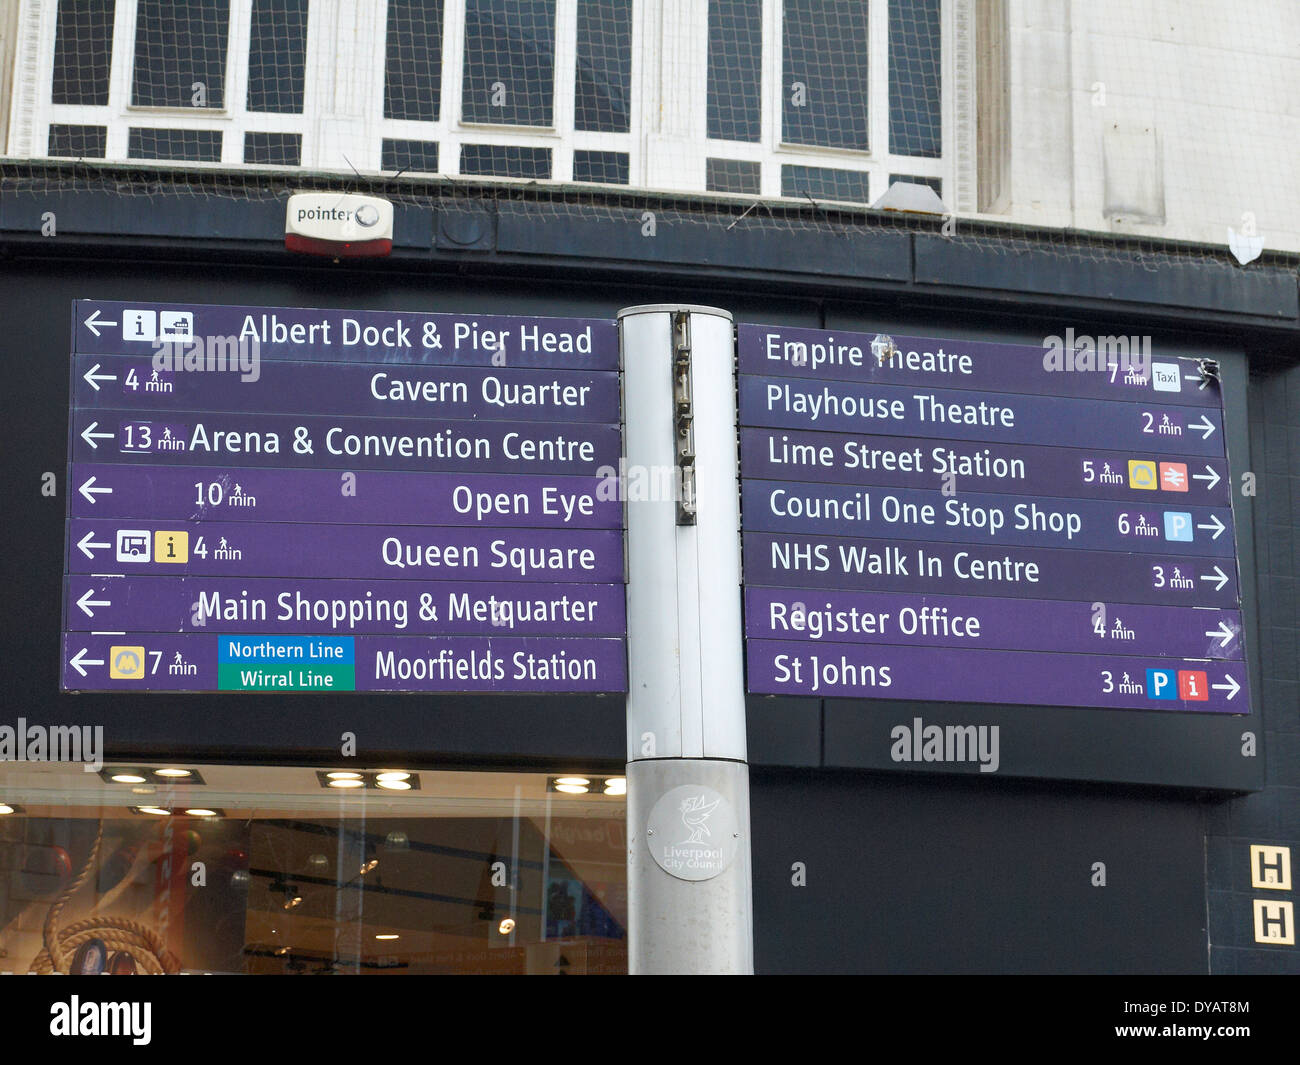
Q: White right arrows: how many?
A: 7